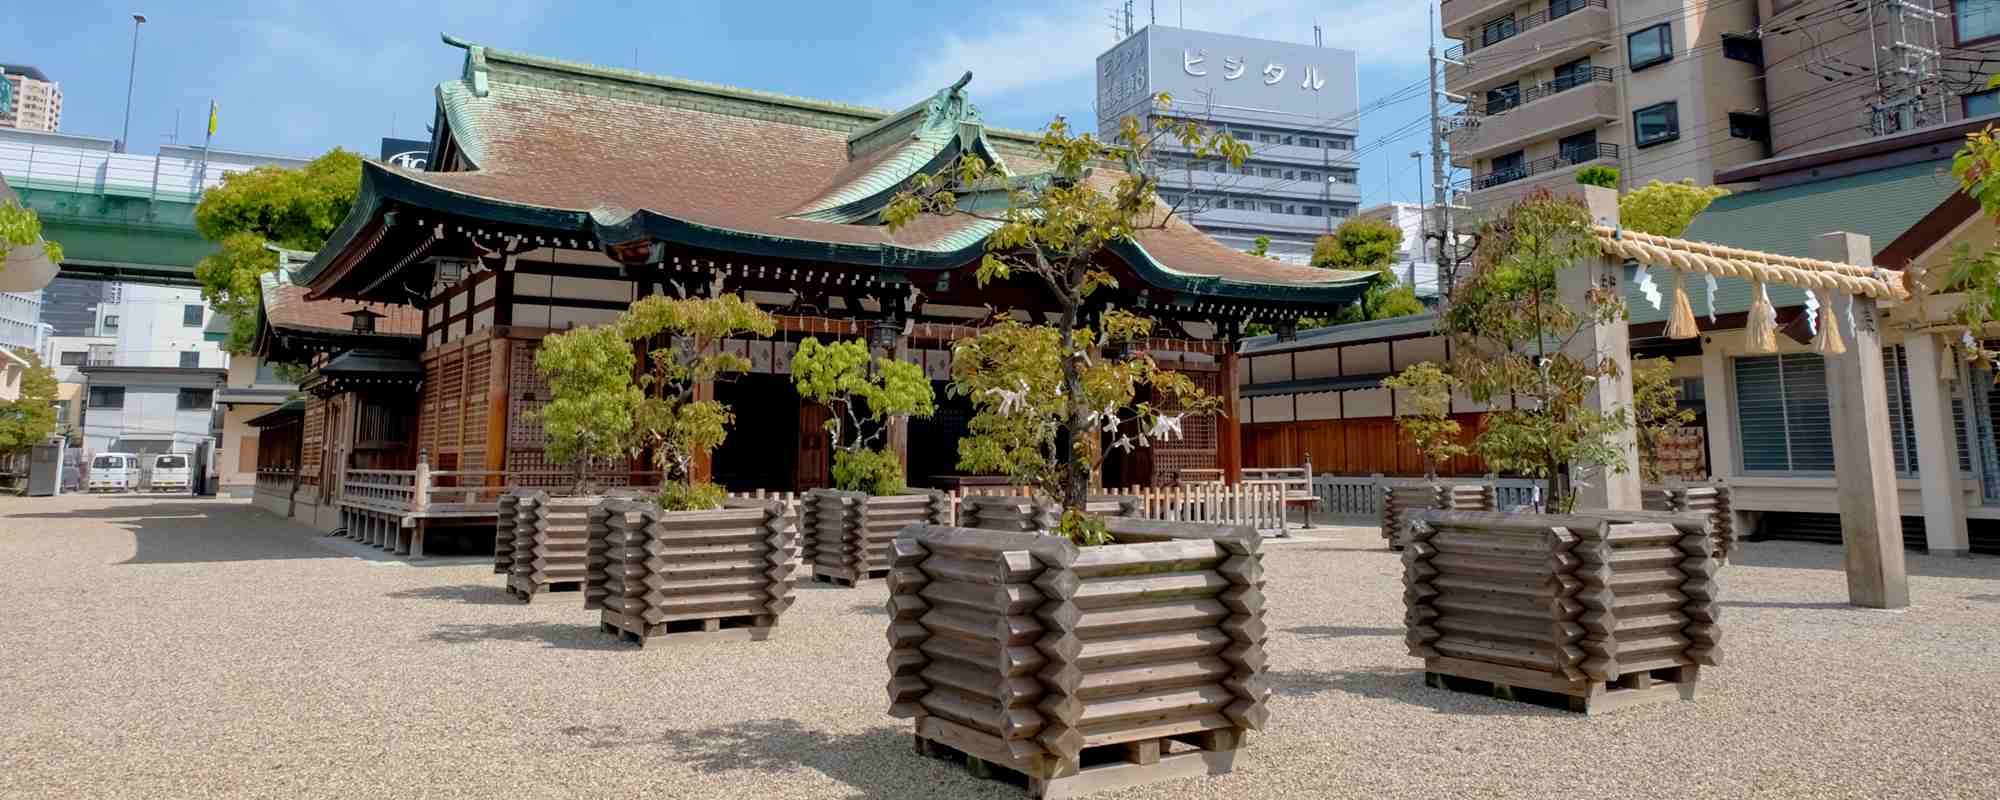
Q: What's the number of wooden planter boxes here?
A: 8